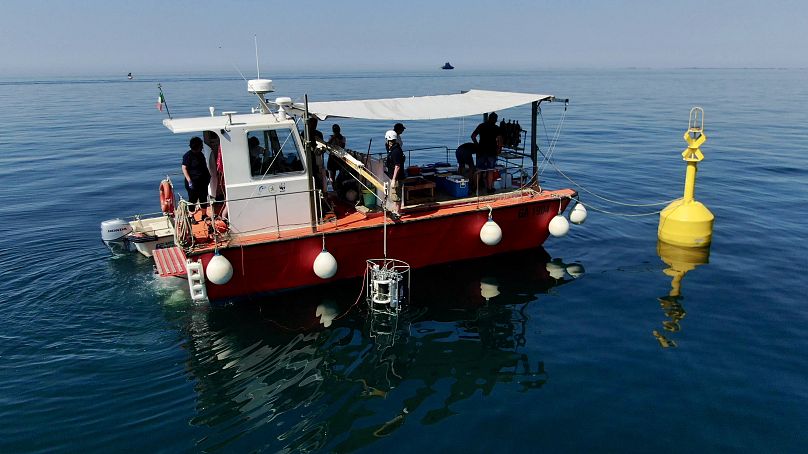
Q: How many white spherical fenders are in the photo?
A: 5